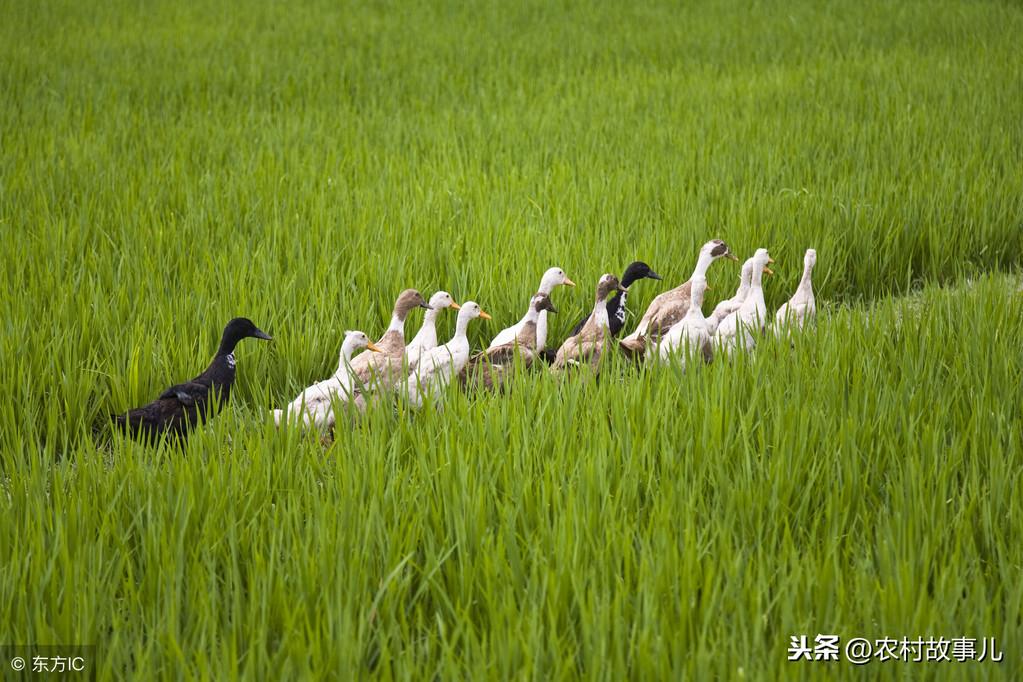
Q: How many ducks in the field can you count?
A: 14